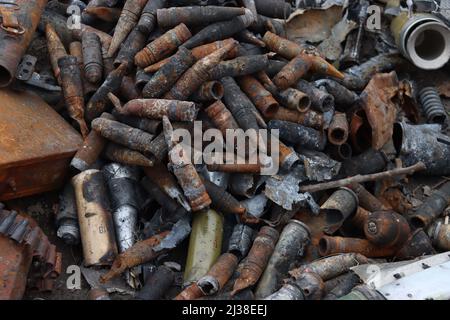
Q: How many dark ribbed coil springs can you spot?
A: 1